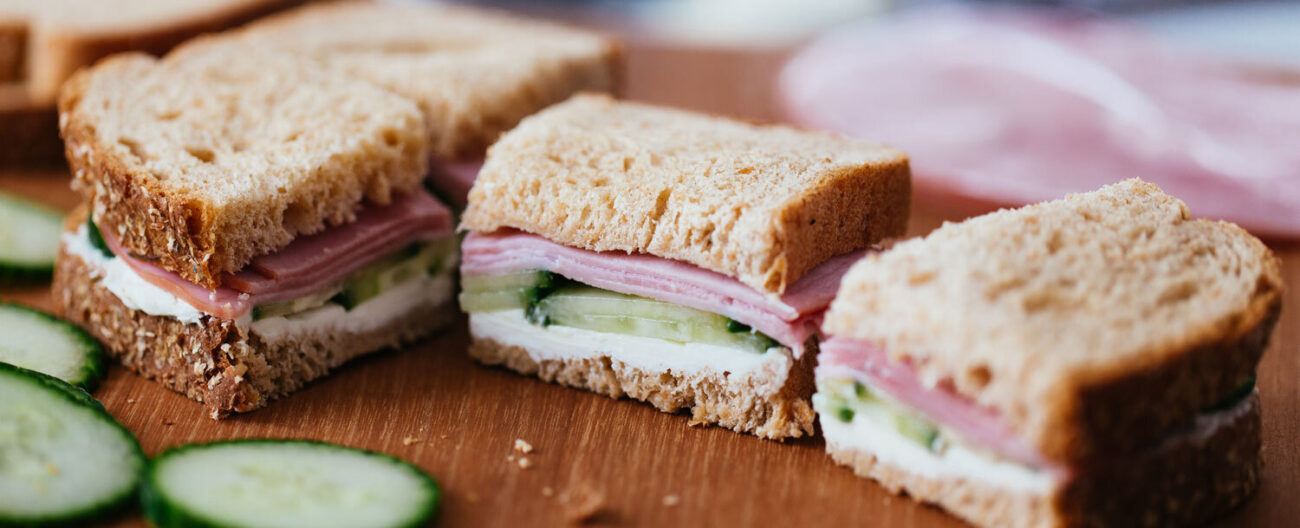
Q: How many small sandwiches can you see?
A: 4